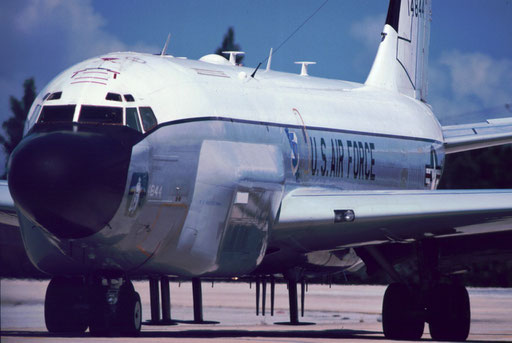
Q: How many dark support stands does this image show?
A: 4